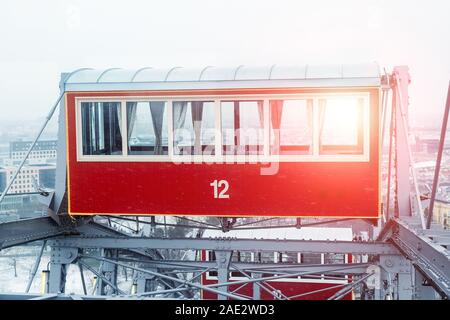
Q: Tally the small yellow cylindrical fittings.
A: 3